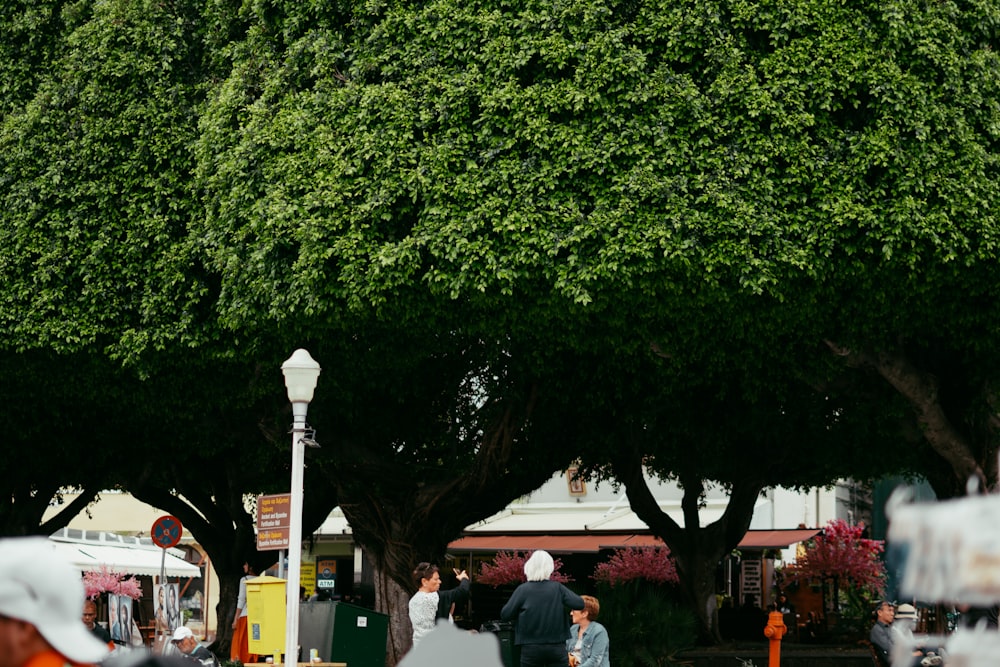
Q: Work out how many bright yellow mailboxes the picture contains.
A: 1